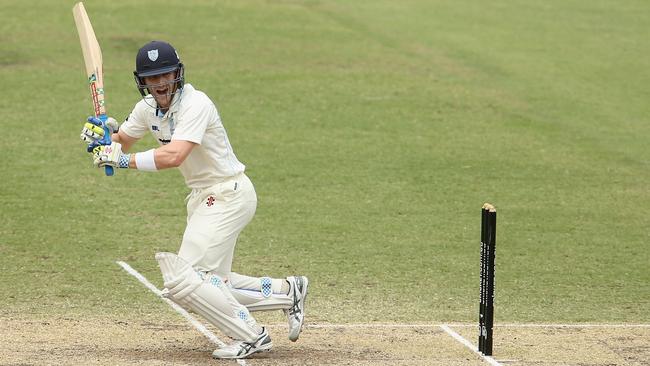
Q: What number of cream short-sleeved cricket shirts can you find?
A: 1